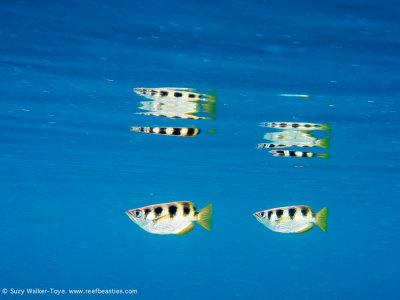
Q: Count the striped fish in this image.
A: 2